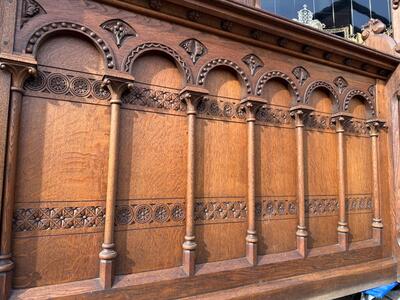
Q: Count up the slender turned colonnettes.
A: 7